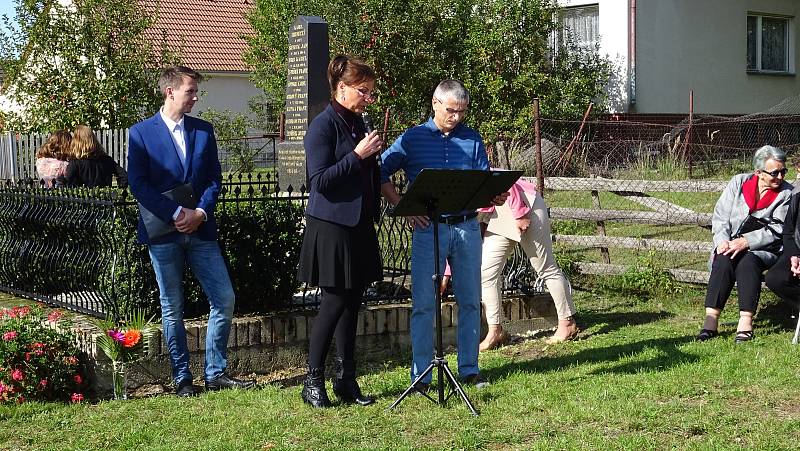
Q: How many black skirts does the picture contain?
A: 1